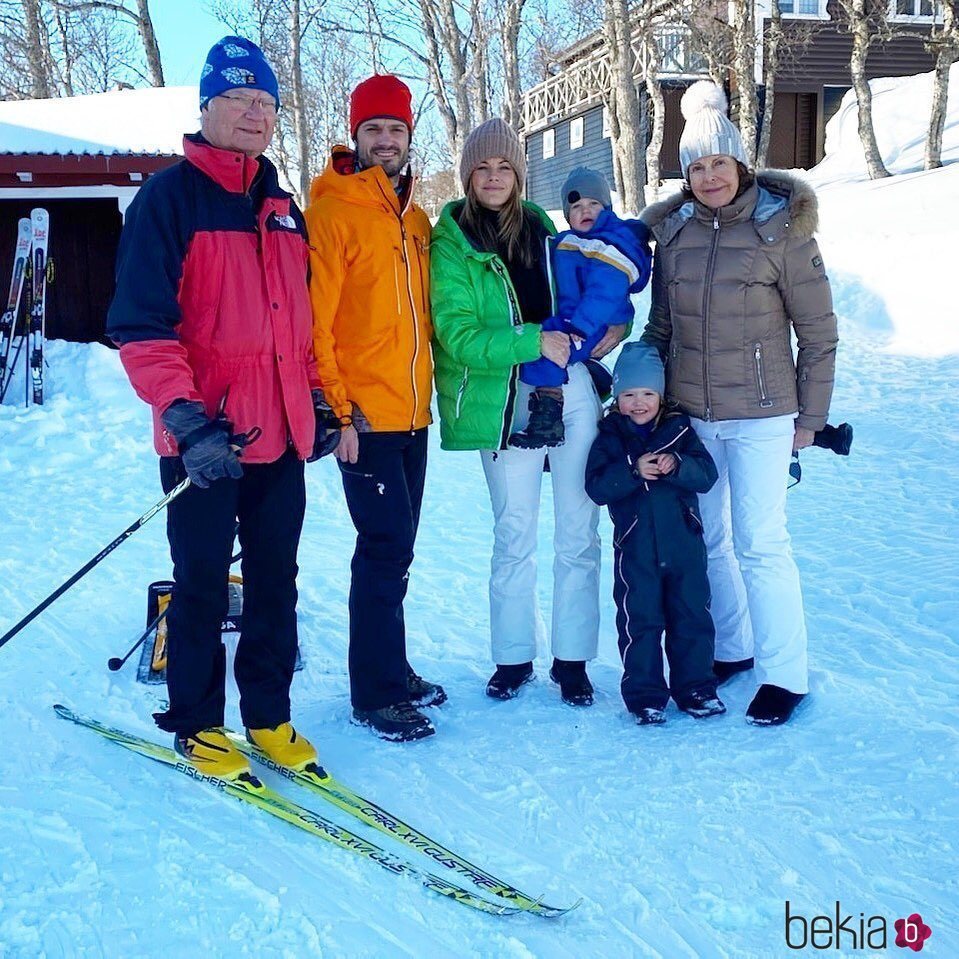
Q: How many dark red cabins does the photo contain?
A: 1